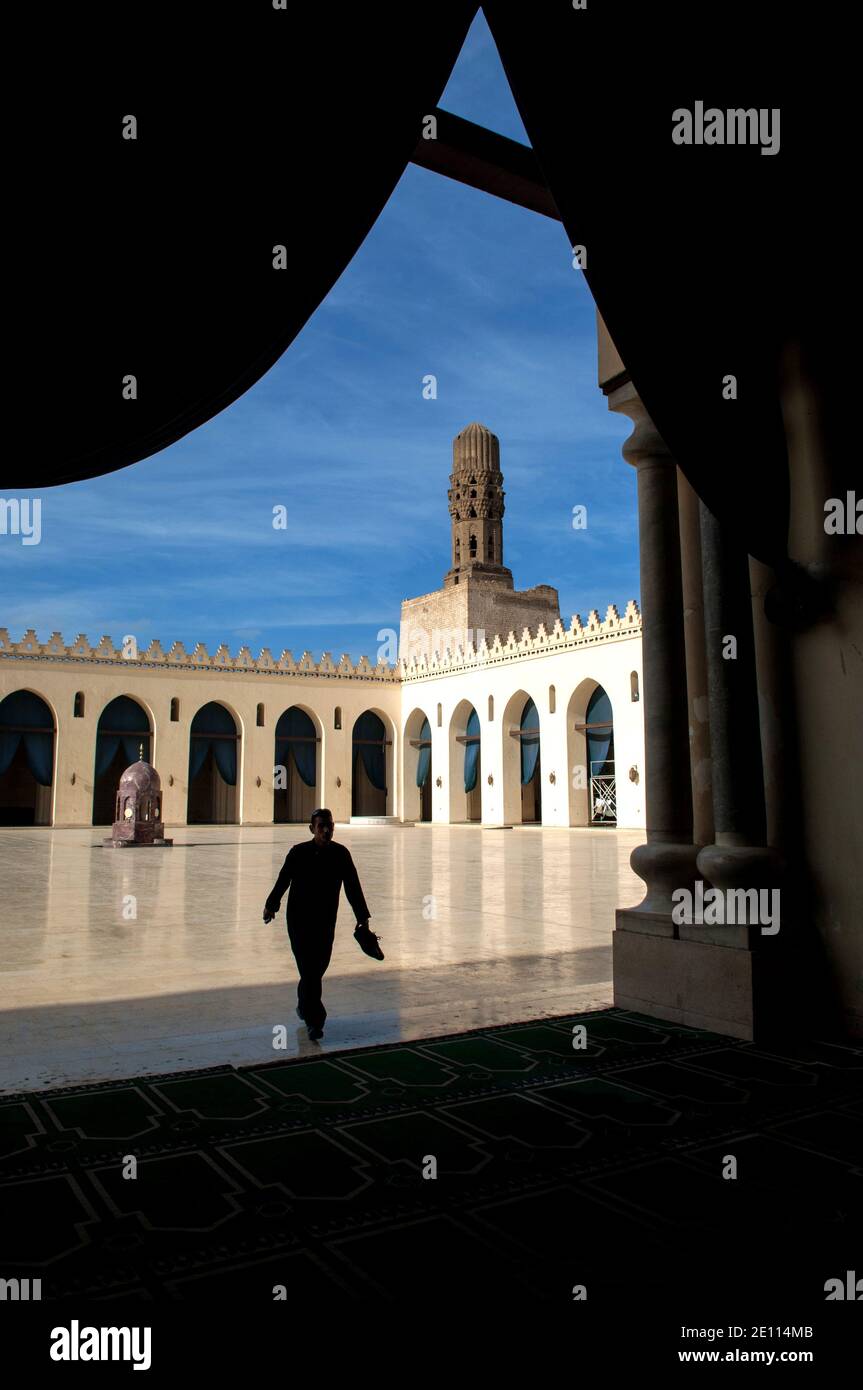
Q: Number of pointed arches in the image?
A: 9